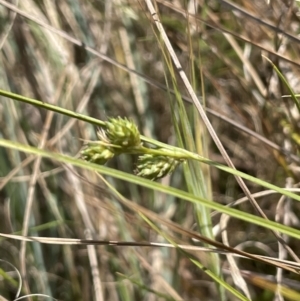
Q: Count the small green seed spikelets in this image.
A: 3